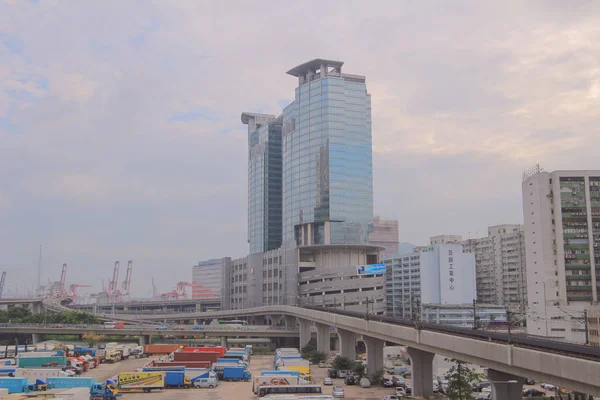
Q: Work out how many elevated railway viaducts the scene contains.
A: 1